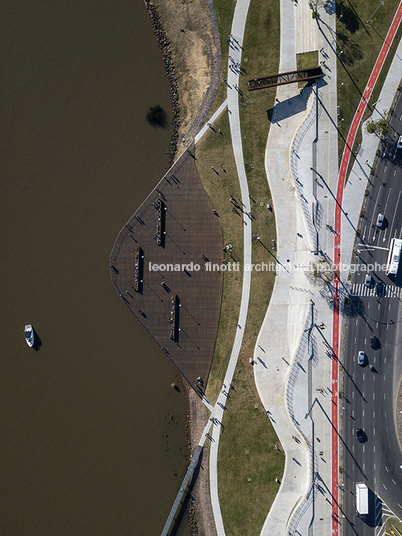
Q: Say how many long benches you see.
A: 3